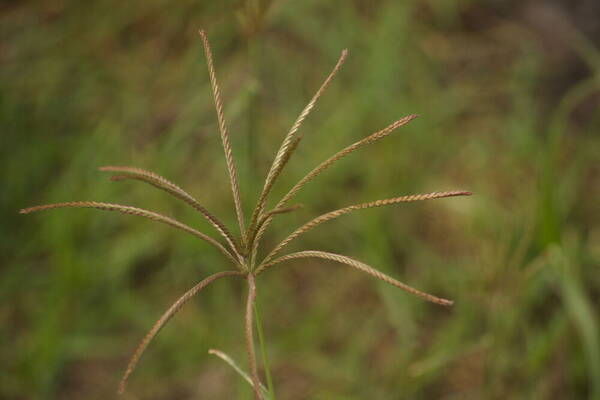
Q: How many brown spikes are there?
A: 12